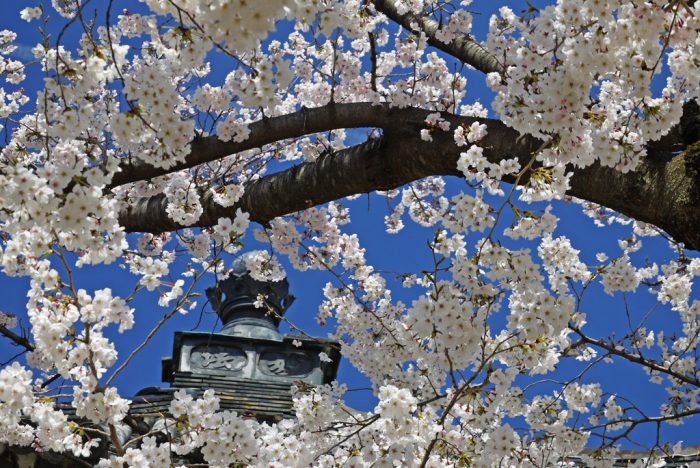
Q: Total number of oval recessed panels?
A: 2